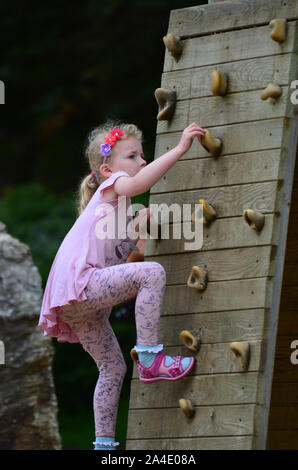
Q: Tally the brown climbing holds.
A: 13